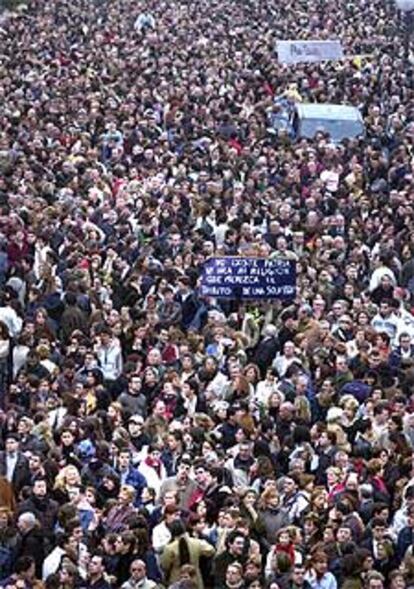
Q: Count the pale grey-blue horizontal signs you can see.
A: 1